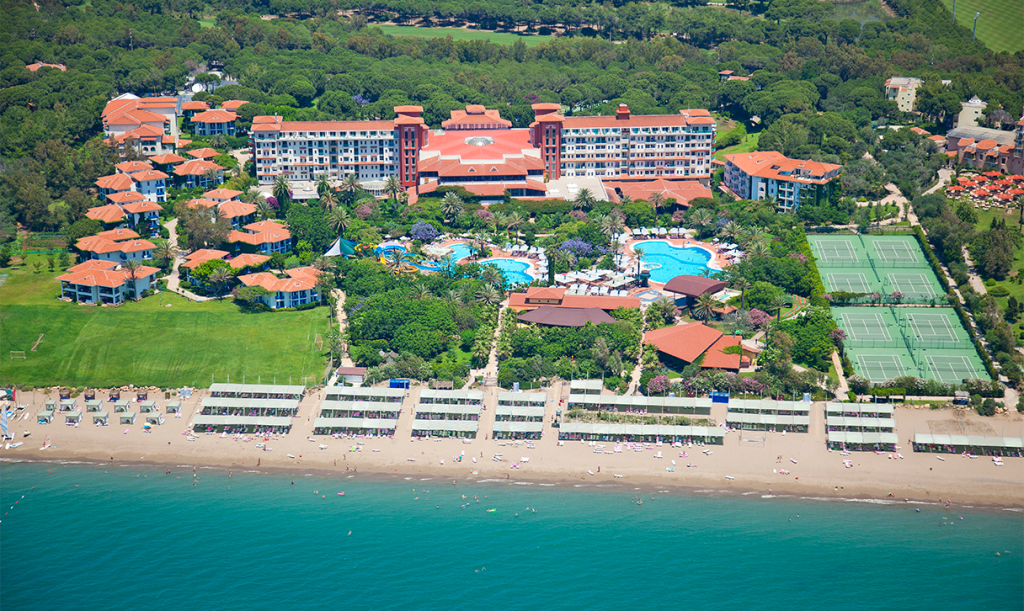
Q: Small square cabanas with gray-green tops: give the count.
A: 11